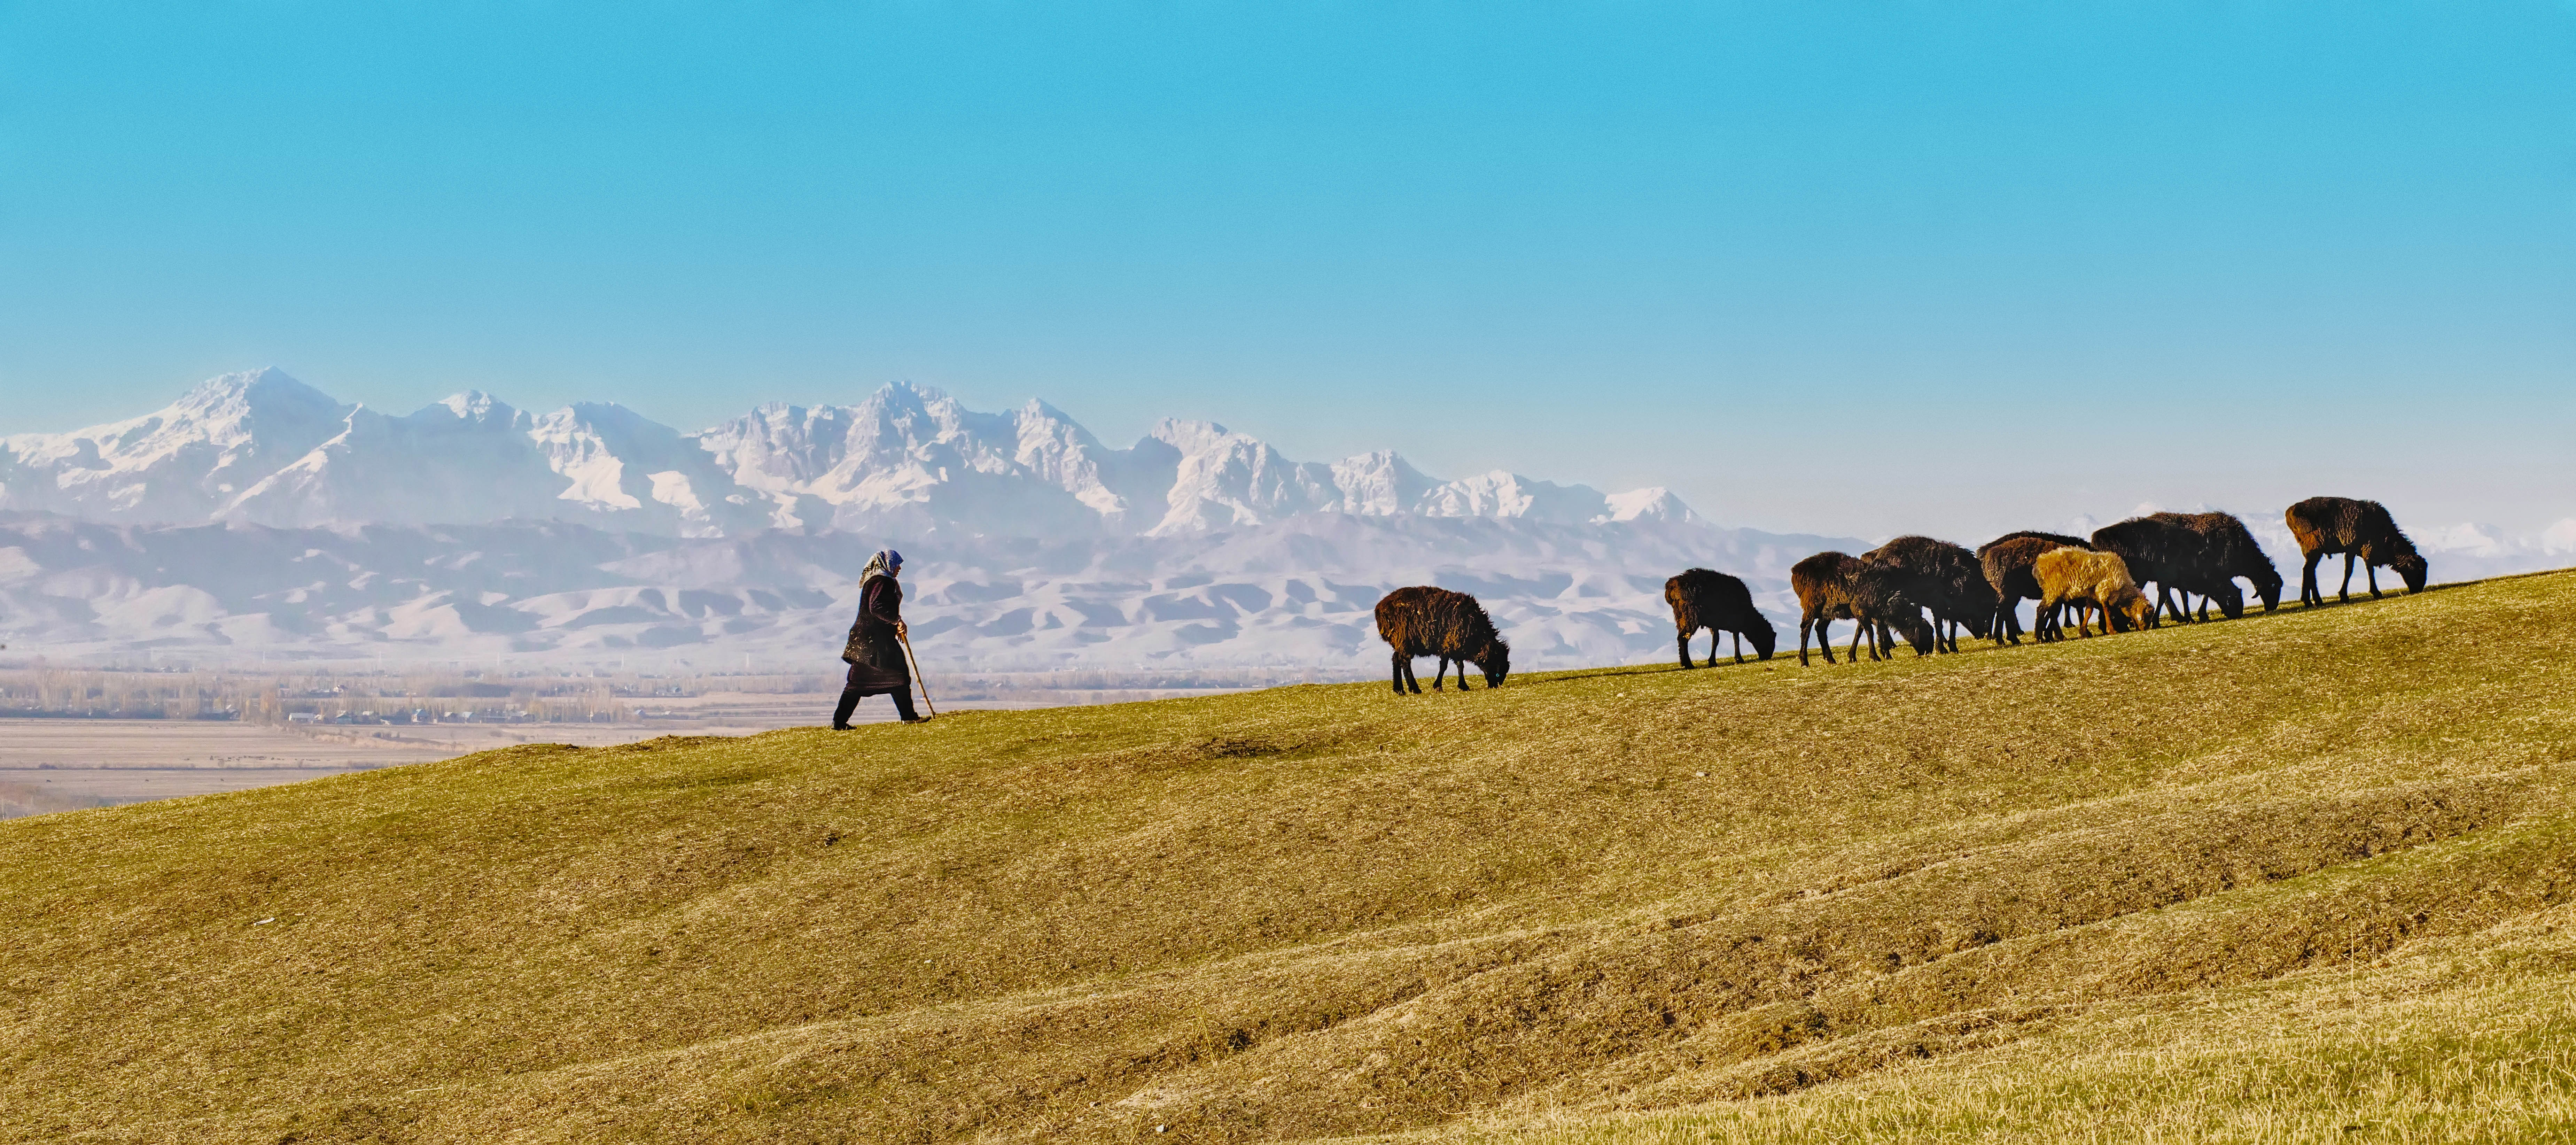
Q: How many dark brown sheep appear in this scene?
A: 9